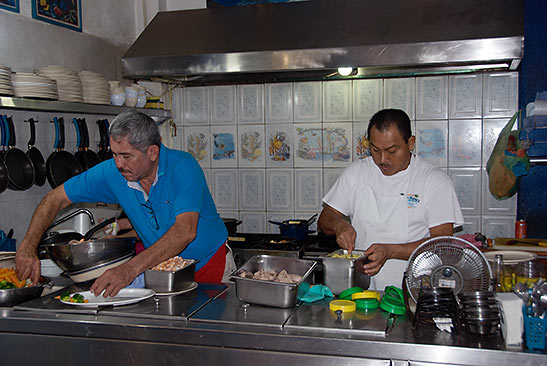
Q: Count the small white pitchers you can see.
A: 3